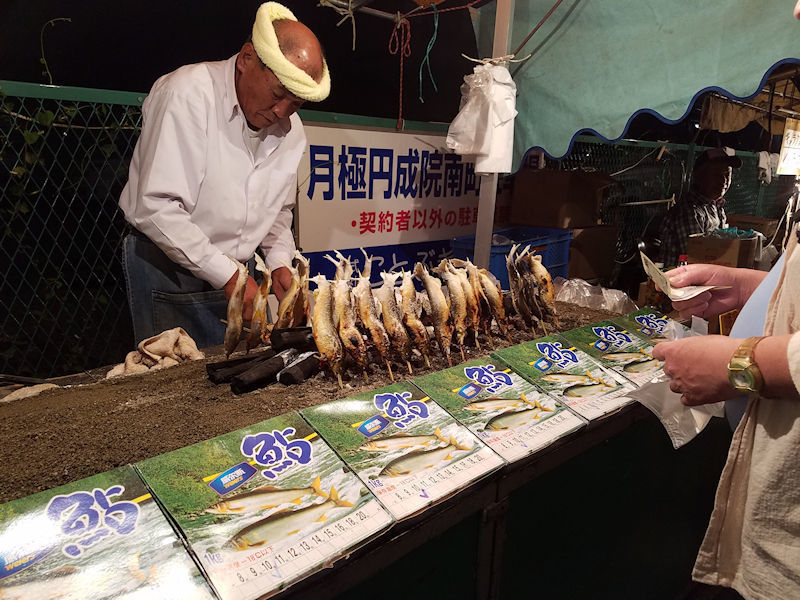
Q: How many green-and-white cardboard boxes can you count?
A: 7